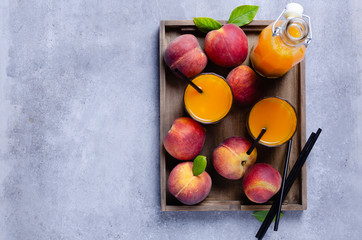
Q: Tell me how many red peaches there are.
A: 7